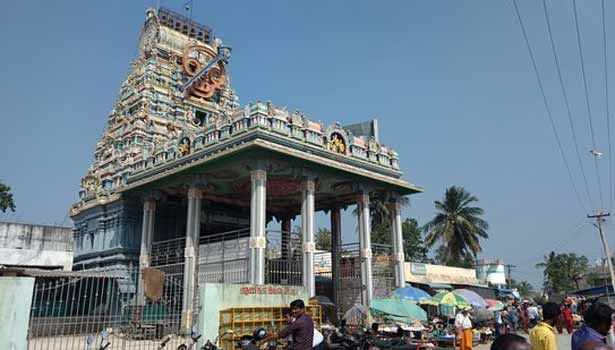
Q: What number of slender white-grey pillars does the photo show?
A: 6